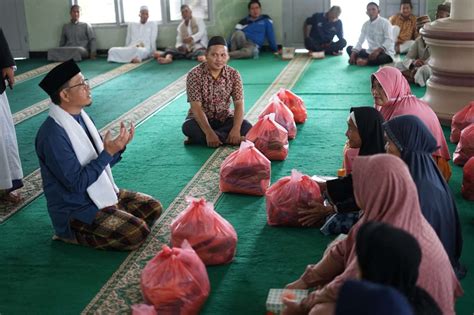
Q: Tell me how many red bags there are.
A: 11